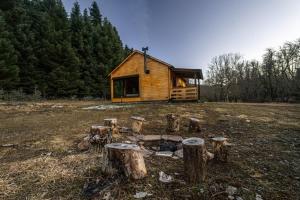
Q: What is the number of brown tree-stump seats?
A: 8